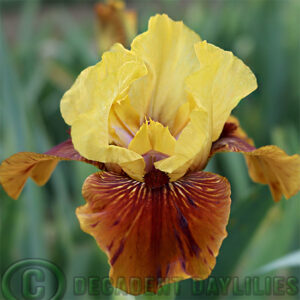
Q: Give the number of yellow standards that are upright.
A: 3